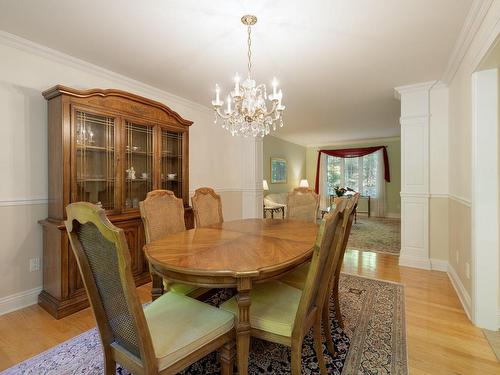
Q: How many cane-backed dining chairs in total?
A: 6